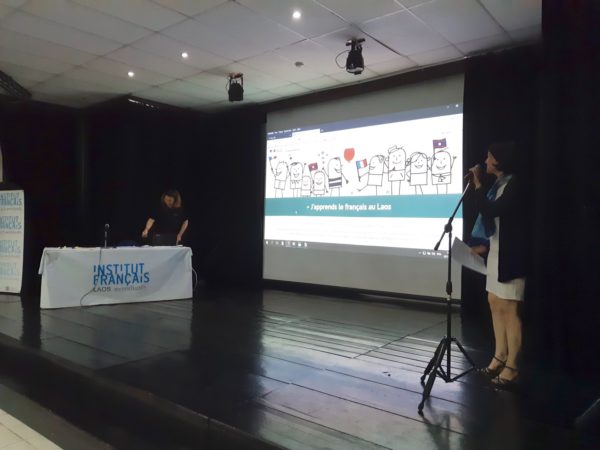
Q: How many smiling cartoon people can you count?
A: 9